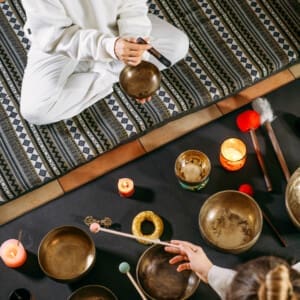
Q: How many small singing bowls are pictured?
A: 2